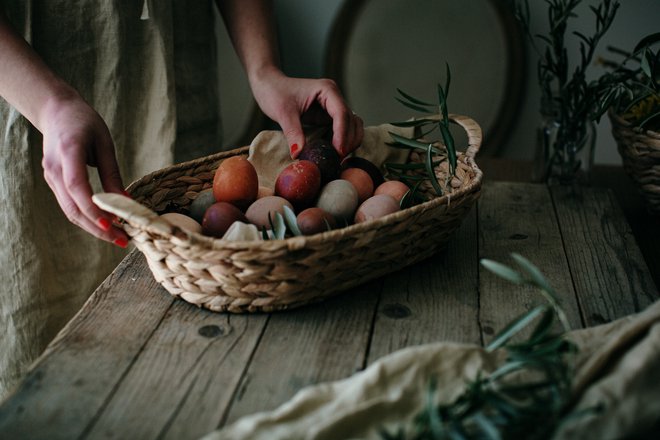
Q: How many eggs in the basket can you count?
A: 14